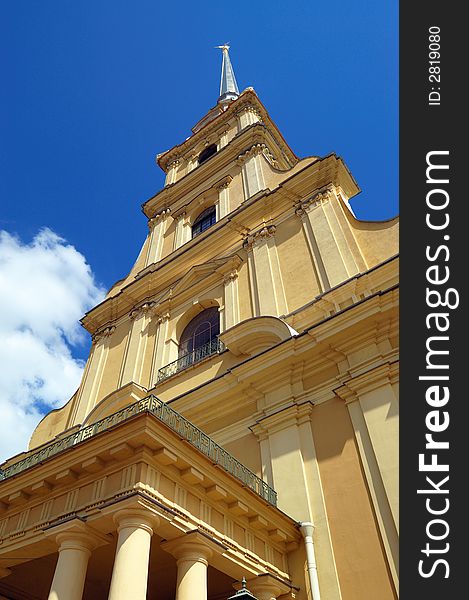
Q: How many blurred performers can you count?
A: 0